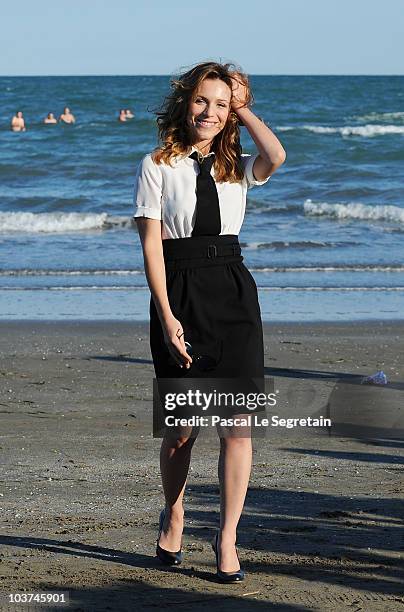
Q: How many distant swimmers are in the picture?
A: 5